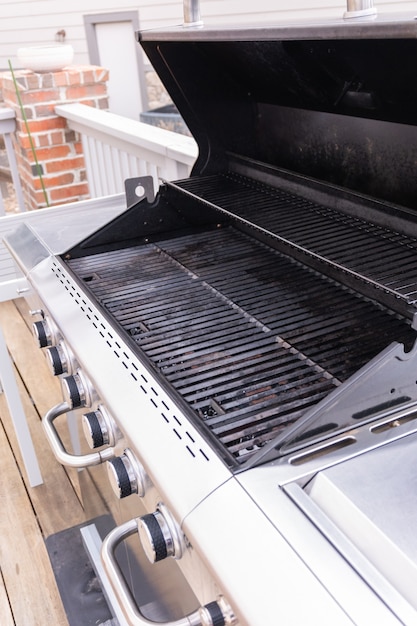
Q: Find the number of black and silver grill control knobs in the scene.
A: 7